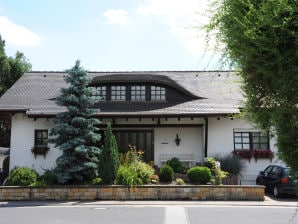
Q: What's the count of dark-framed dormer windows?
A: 4